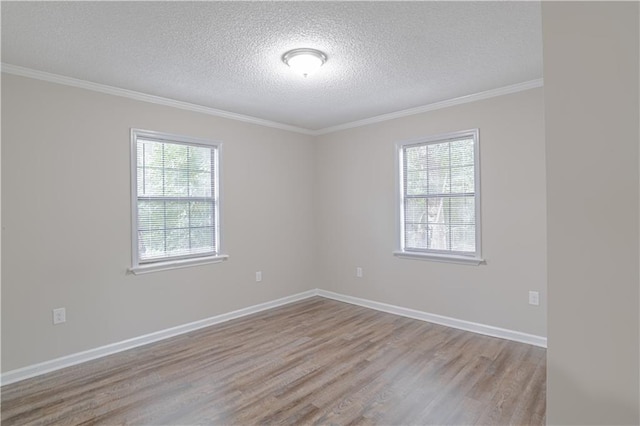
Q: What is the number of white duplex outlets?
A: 4